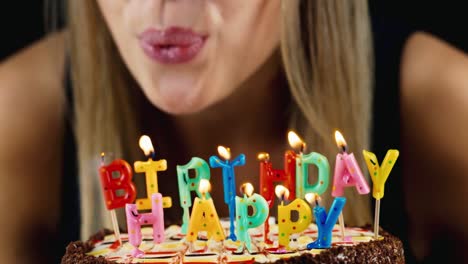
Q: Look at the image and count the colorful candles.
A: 13